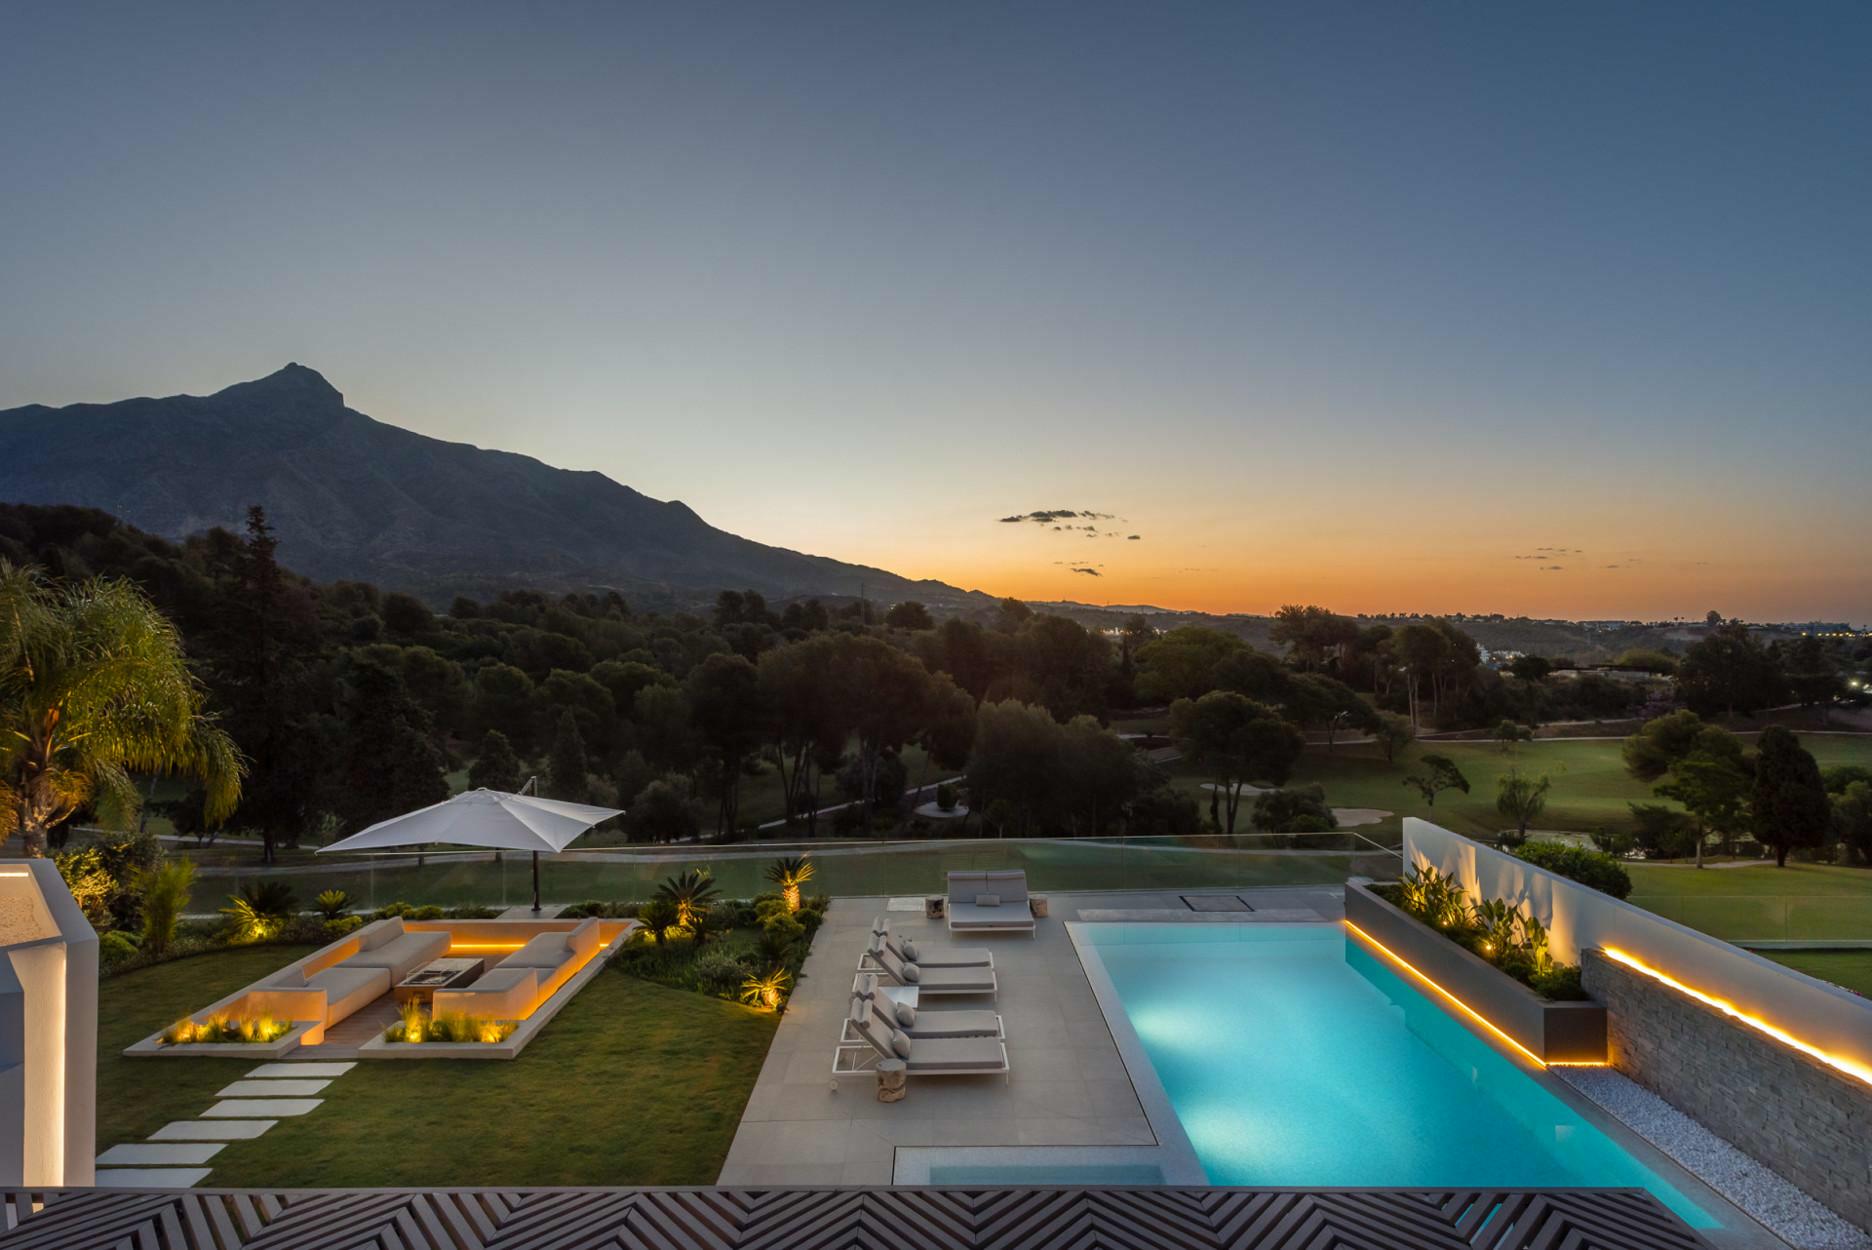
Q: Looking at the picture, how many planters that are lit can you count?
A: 3